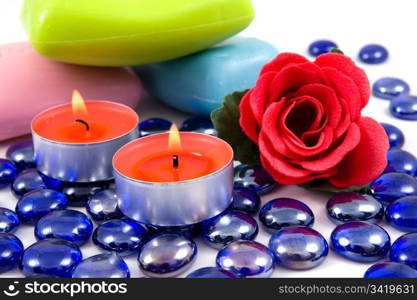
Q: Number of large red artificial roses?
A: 1